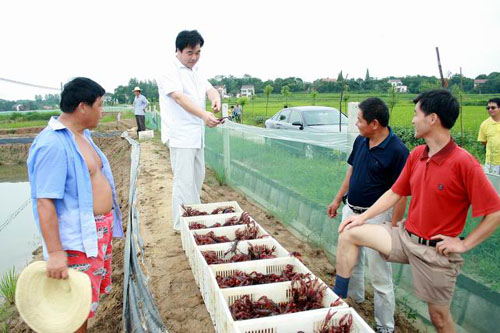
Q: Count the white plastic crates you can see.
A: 7